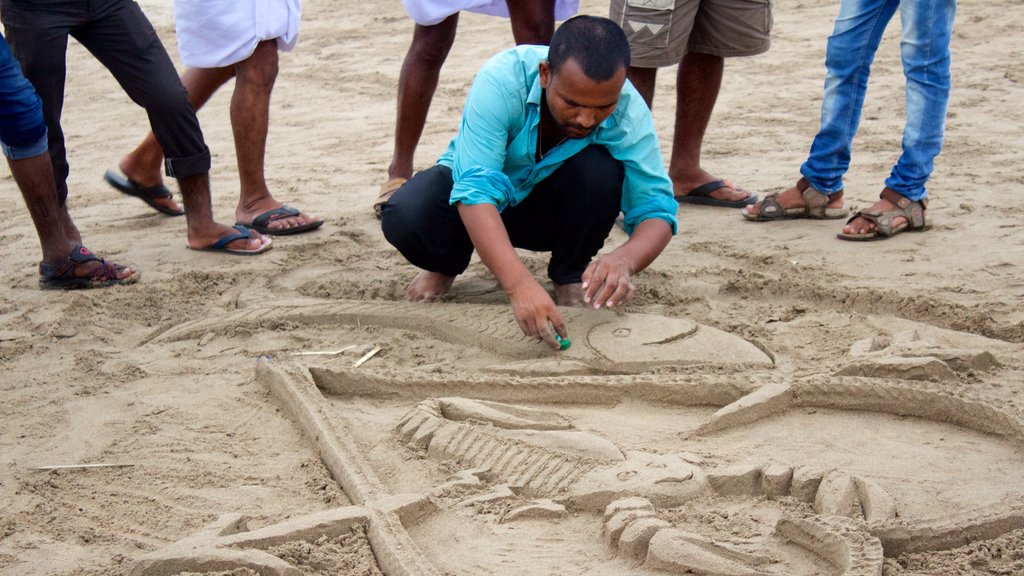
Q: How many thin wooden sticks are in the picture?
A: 3